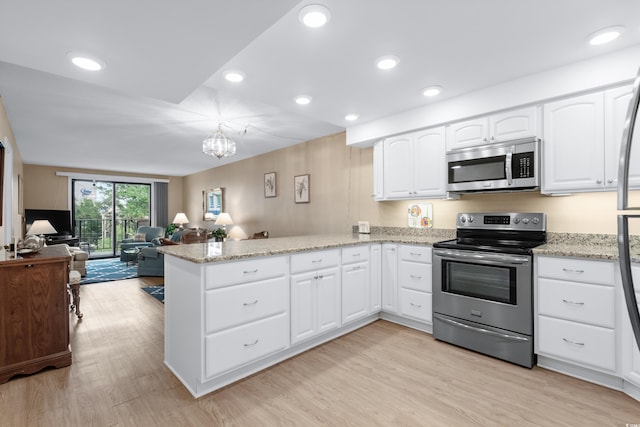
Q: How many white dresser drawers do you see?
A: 11